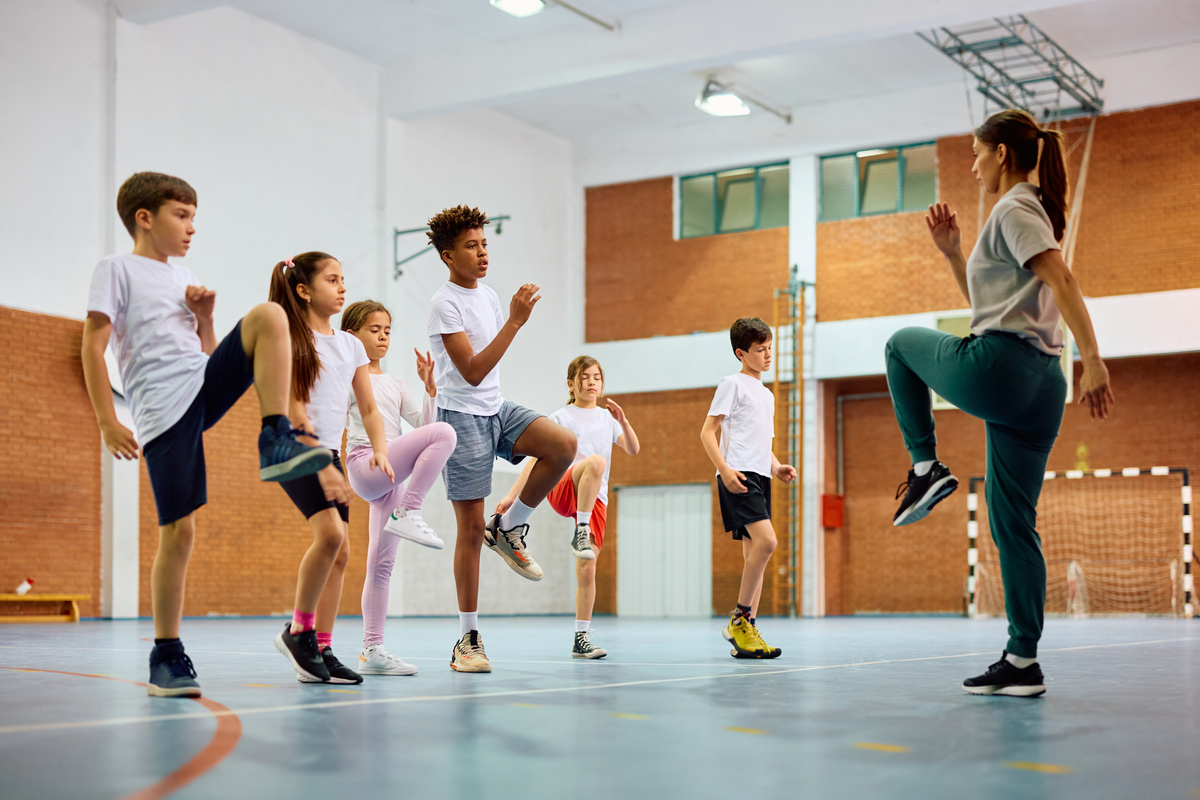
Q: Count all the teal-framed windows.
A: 2